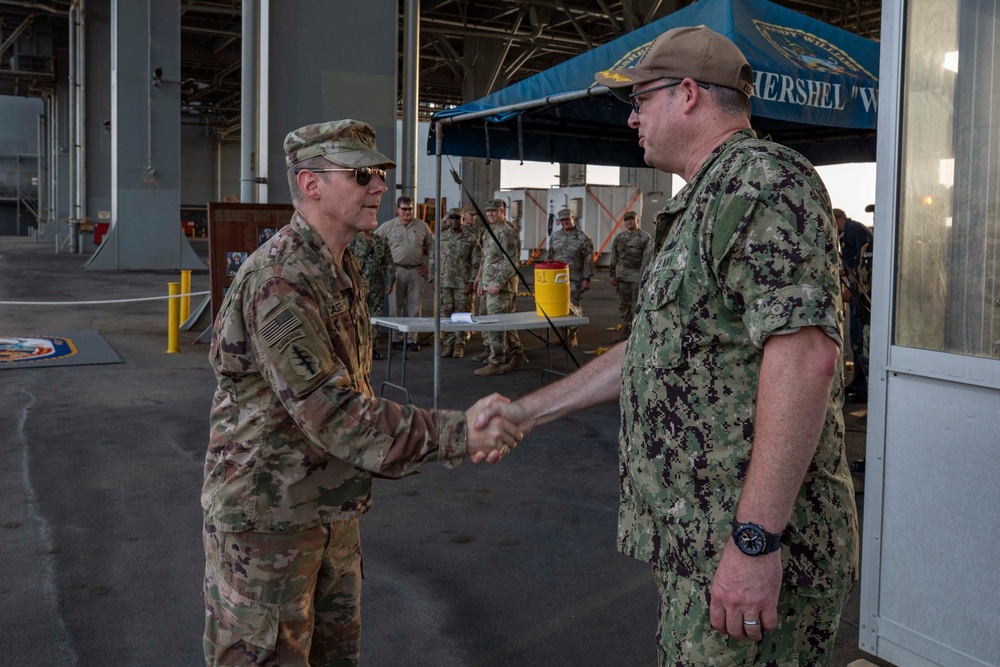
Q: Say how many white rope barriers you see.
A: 1